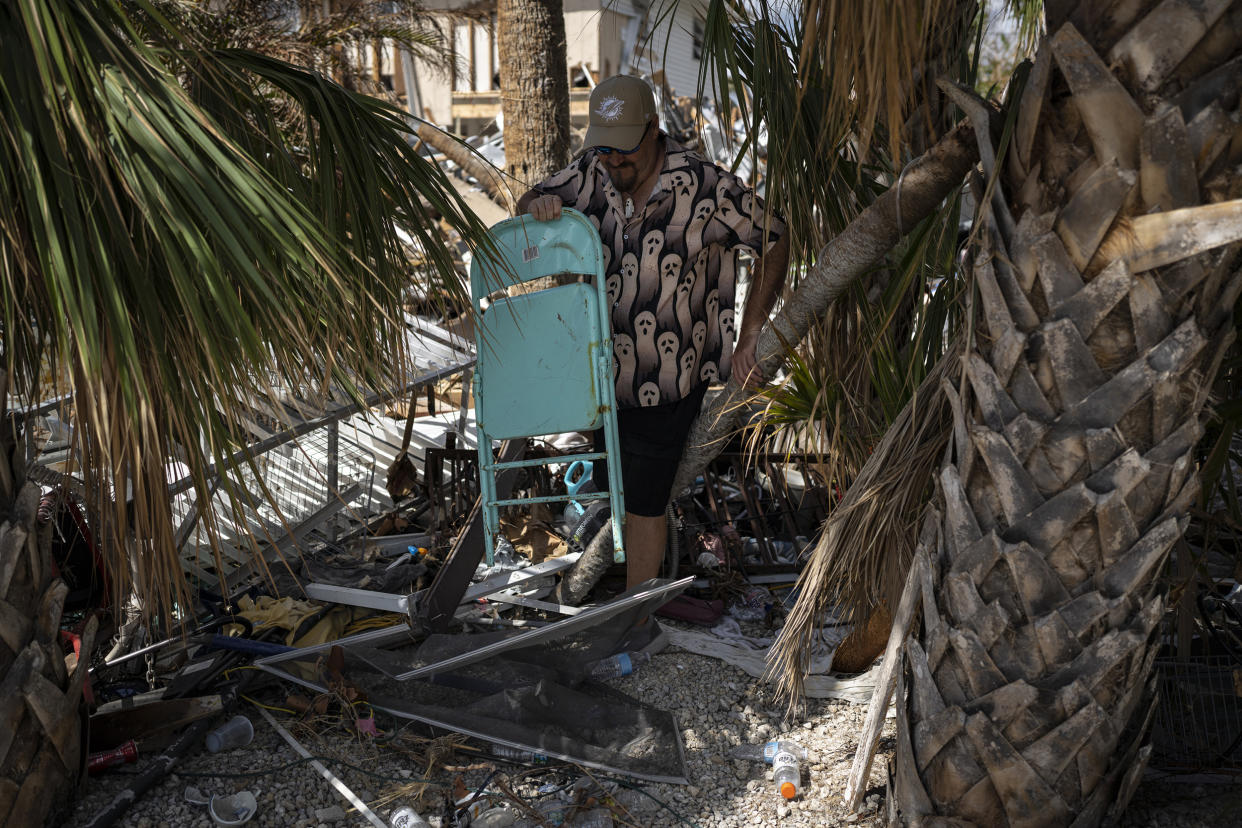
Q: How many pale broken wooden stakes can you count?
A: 1